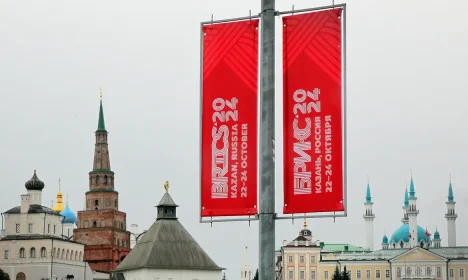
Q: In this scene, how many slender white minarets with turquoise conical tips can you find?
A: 4